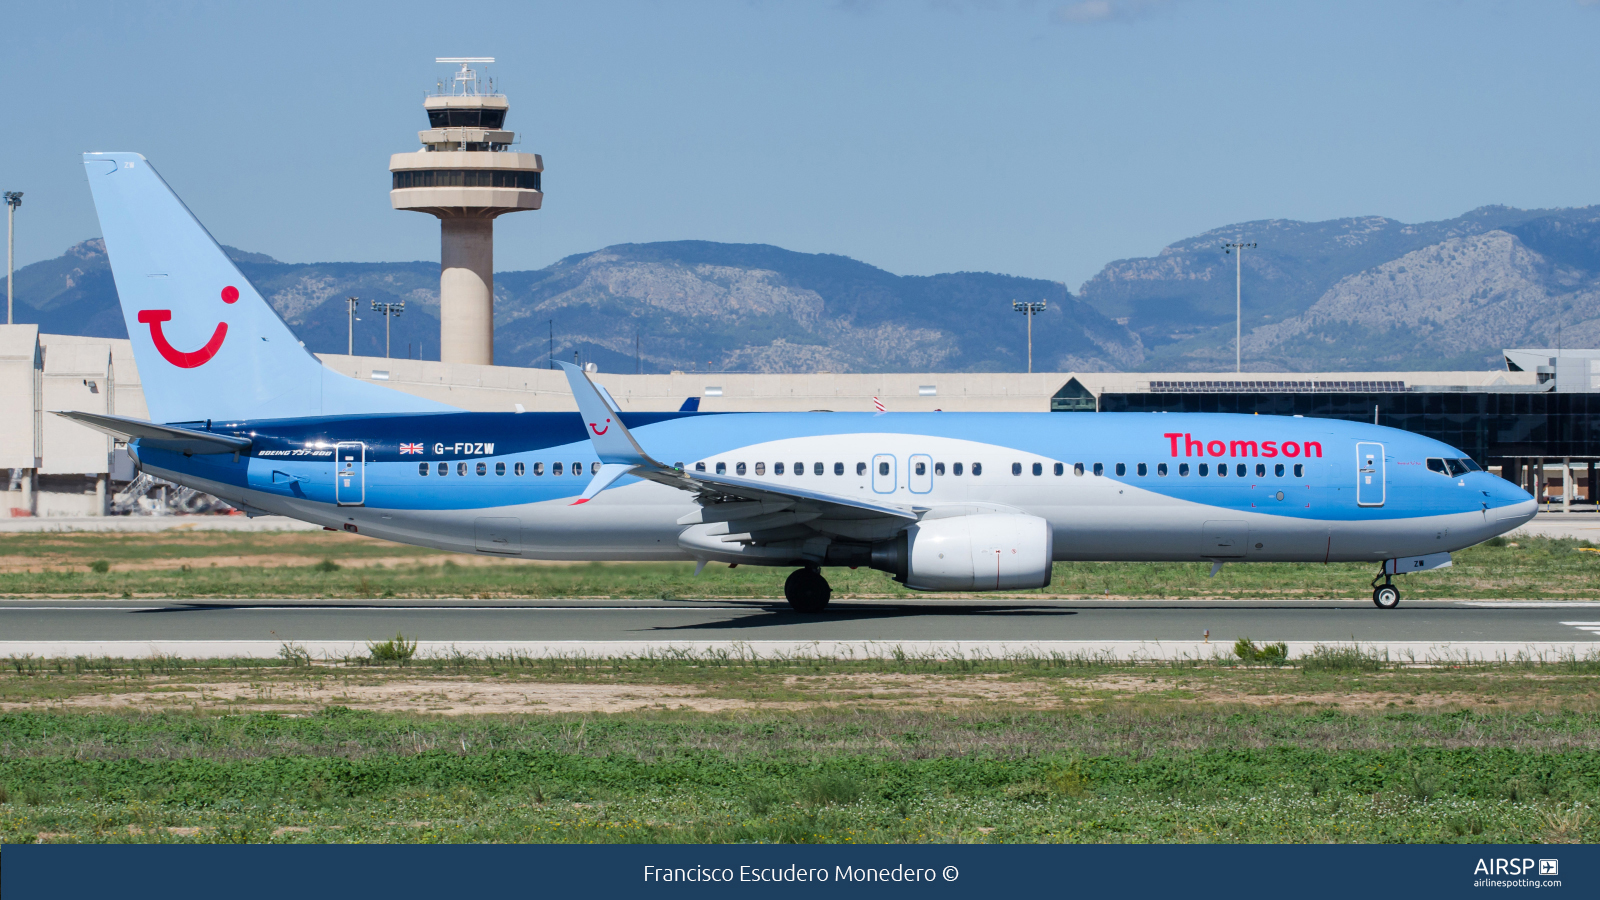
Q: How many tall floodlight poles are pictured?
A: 5